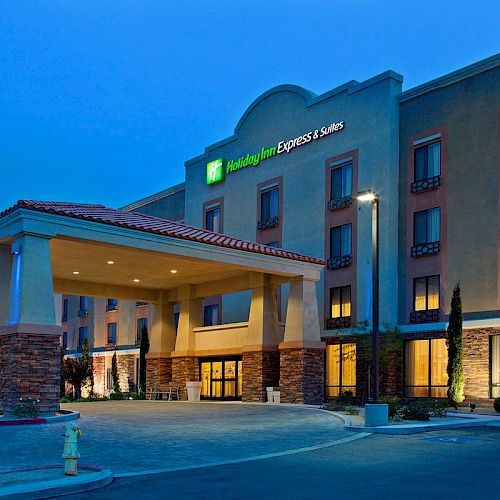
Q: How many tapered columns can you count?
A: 5